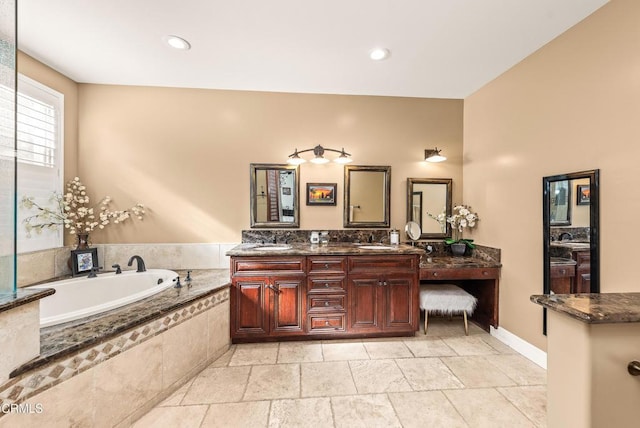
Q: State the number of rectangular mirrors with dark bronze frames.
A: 3